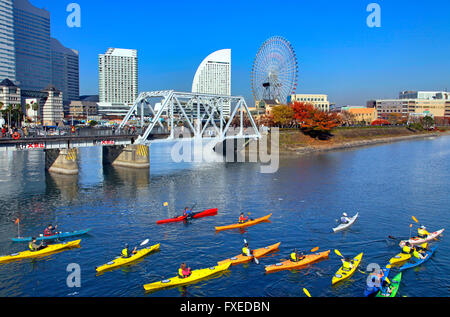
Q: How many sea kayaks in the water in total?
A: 15